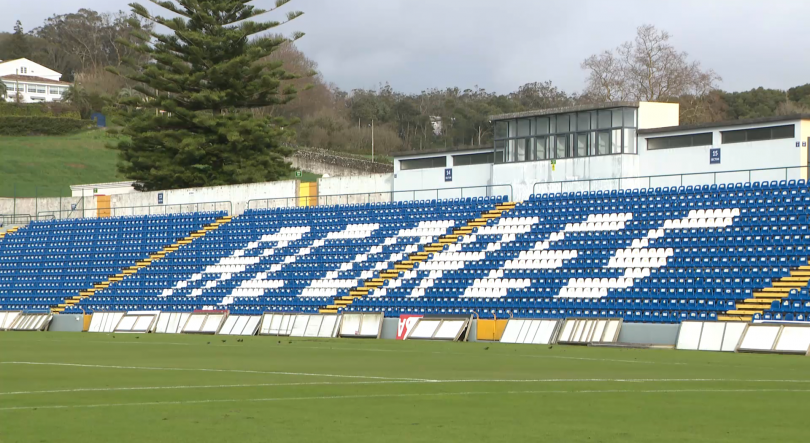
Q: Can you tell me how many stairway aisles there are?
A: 4